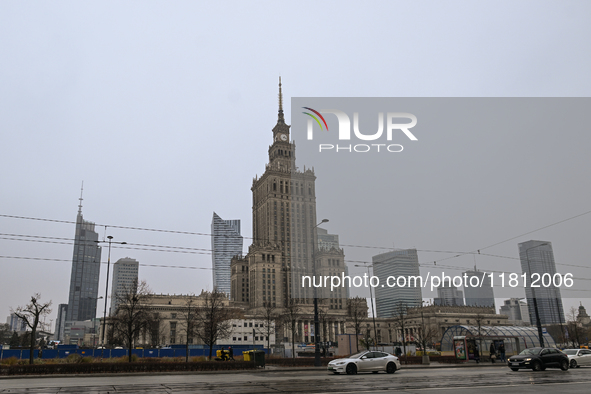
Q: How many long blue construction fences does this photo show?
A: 1